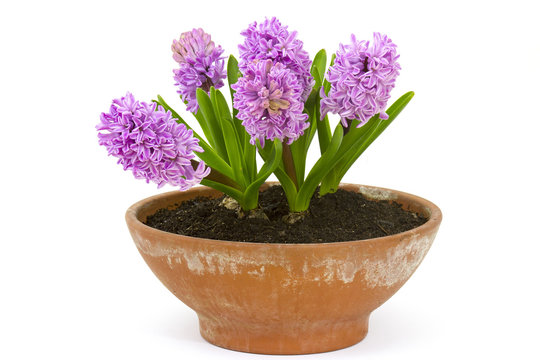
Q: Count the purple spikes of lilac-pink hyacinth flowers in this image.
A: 5